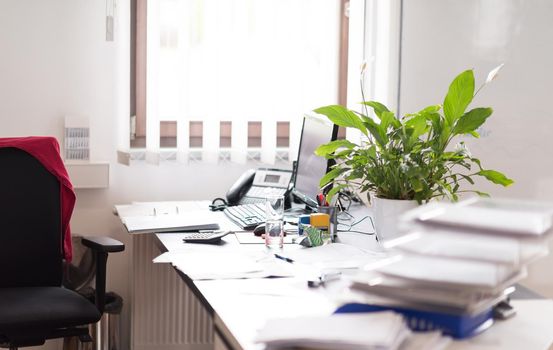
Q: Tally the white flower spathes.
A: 2